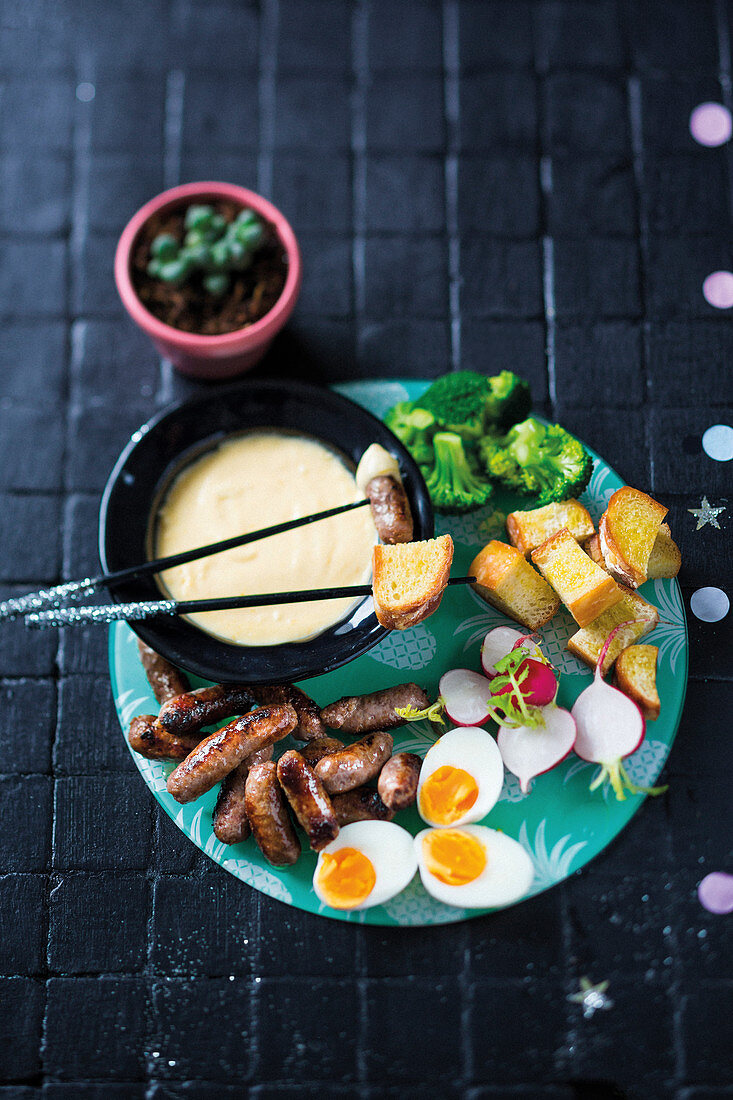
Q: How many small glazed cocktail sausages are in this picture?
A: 14